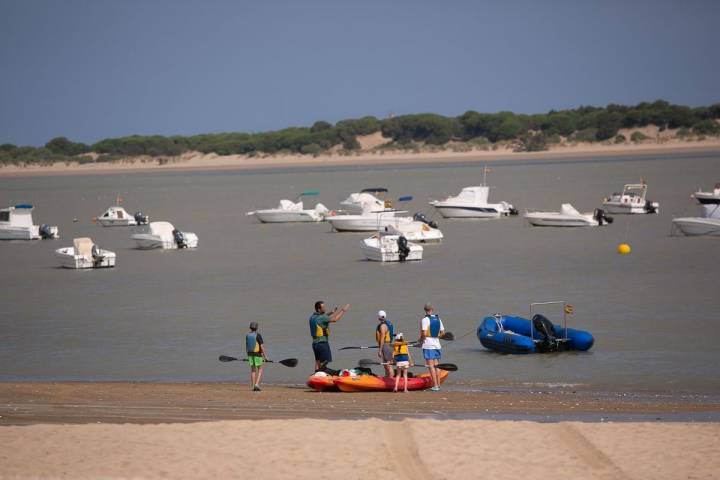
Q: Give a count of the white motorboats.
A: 14